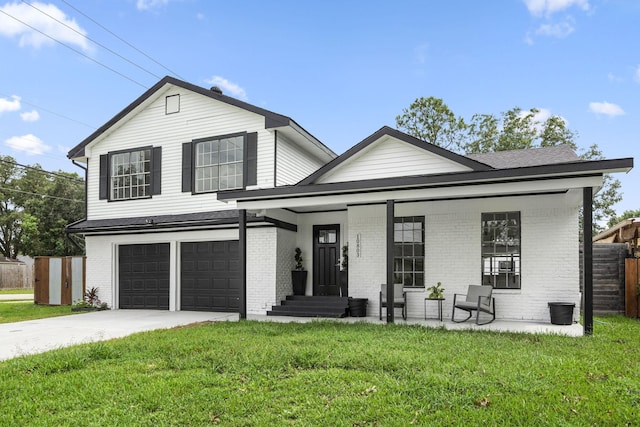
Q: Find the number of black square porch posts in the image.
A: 3